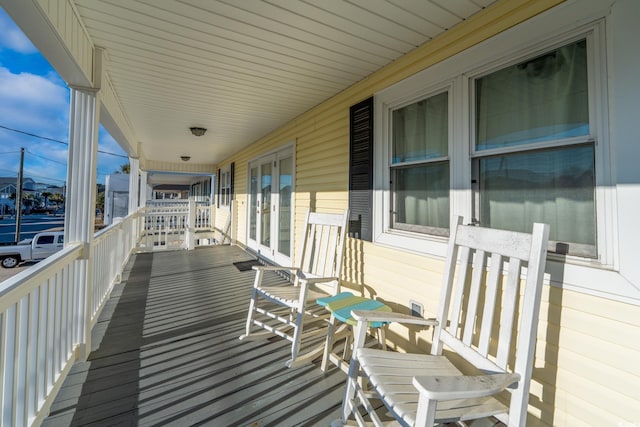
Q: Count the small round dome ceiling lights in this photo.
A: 2